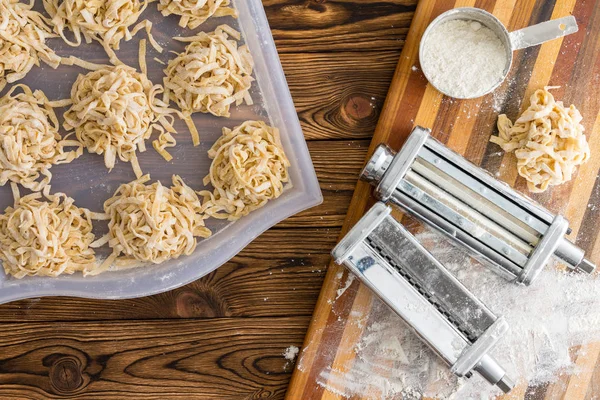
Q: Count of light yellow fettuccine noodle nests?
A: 10